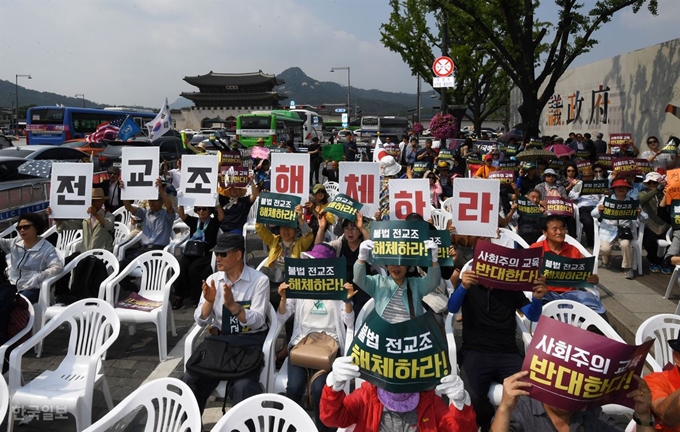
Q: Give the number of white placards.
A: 7